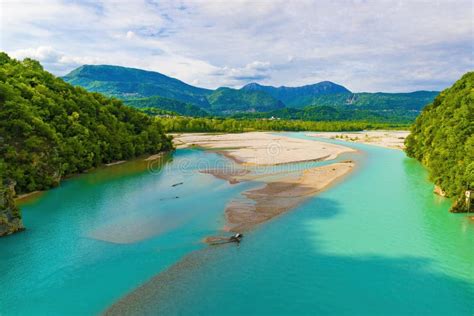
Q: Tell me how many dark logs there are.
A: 3